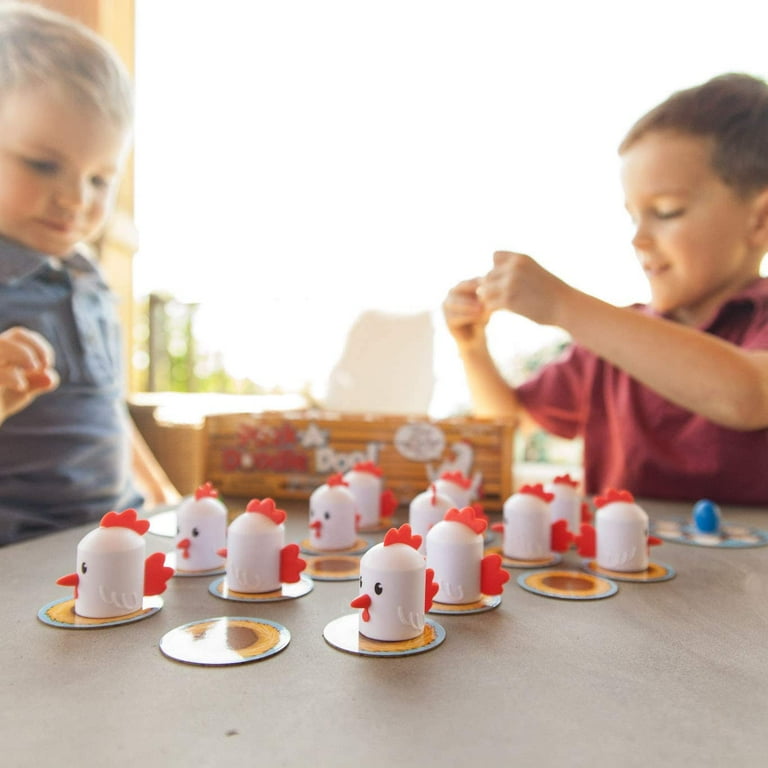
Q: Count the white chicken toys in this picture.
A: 12